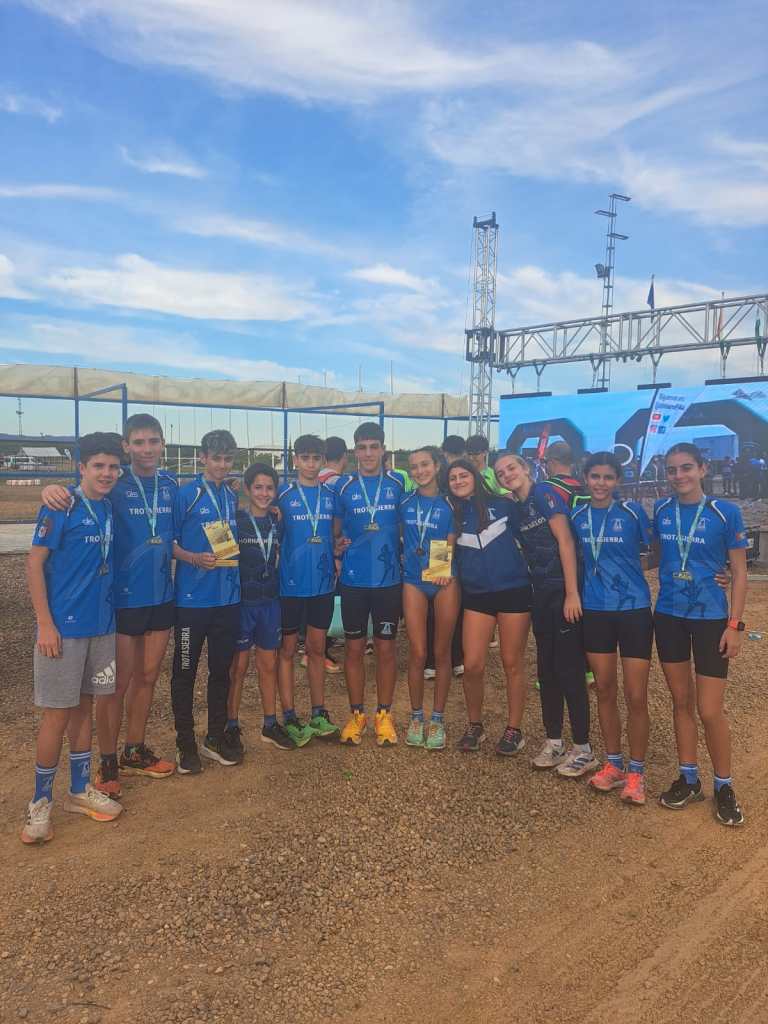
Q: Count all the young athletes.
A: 11